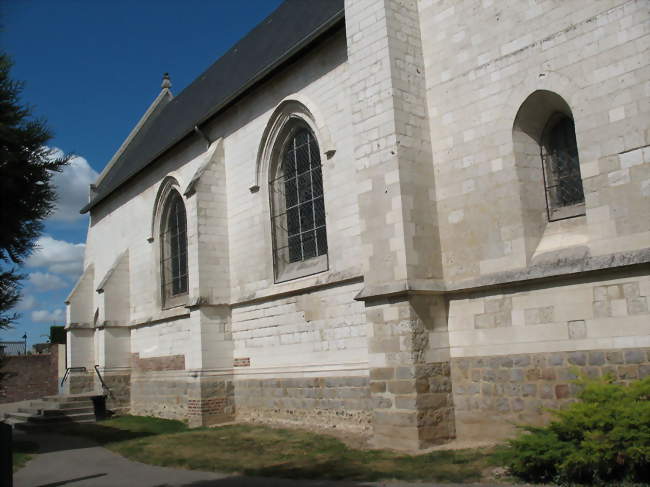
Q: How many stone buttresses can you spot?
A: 4